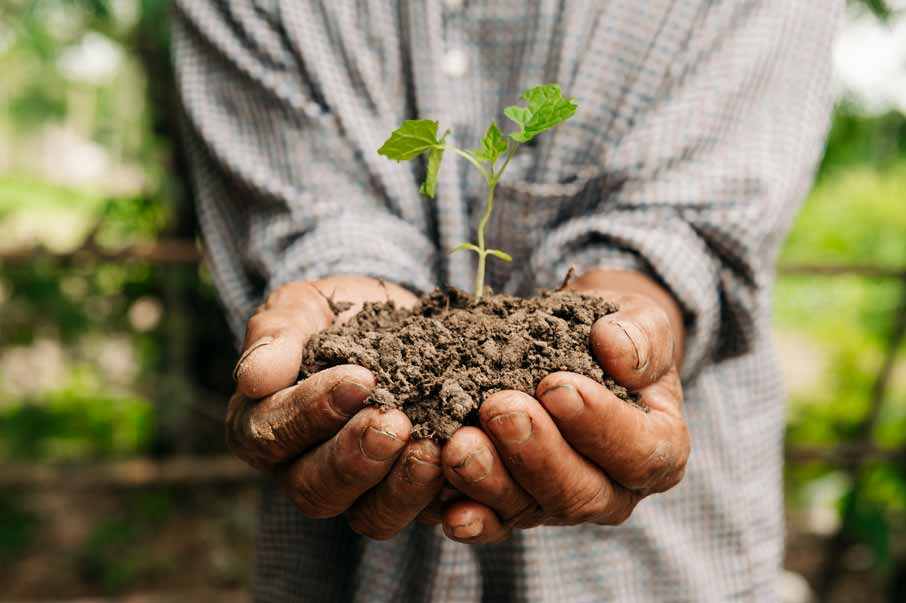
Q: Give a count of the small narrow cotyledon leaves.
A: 2